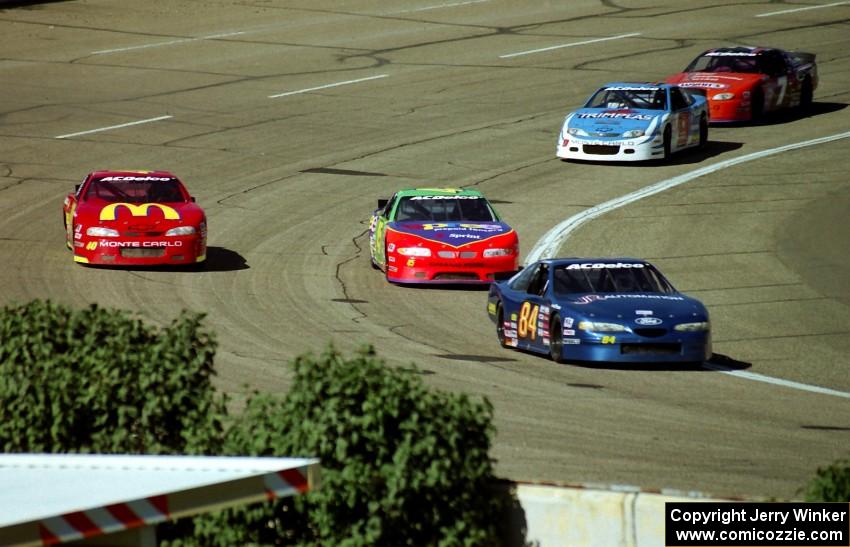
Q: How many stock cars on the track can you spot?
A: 5